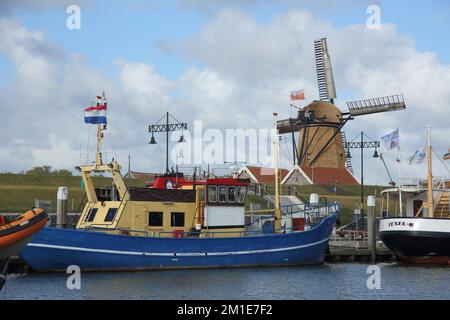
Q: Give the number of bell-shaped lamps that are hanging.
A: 4